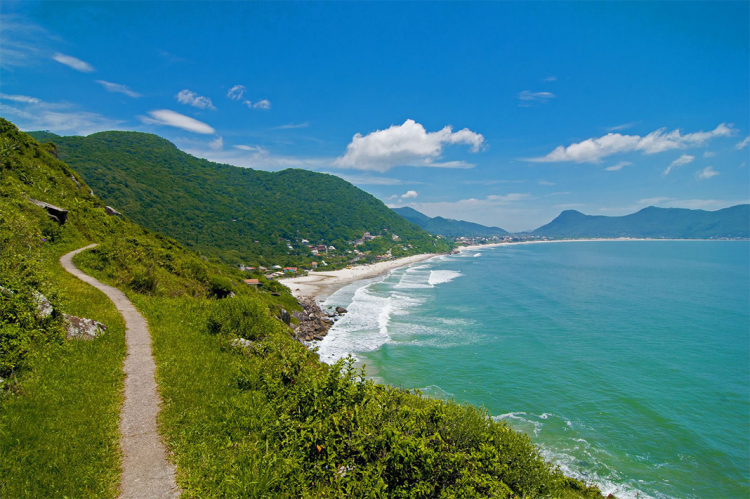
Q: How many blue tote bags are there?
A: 0